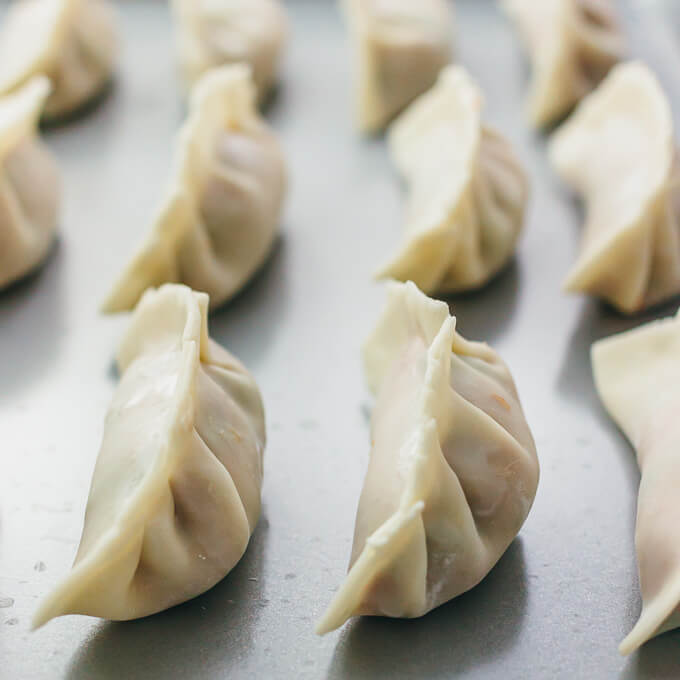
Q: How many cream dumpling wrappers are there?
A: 11